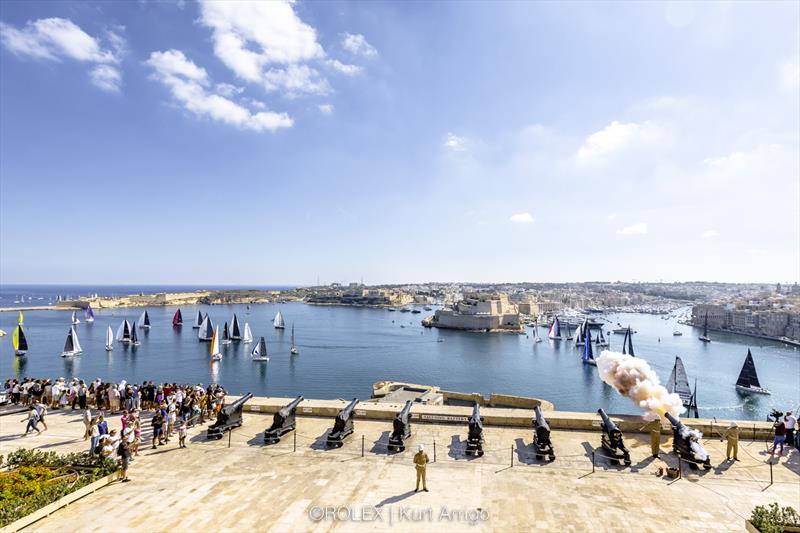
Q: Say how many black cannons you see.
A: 8